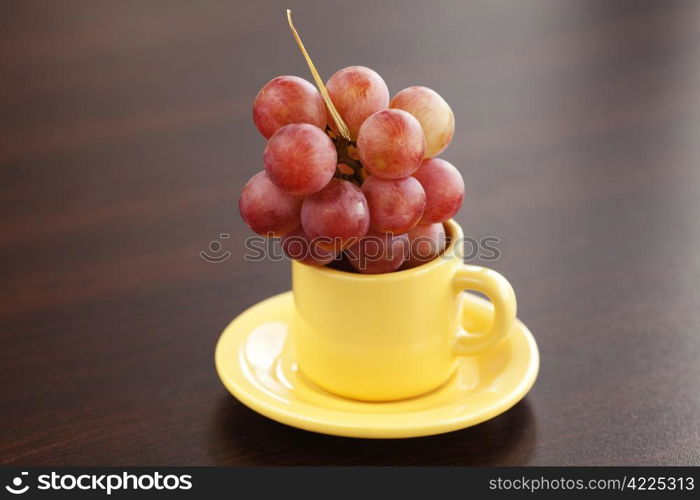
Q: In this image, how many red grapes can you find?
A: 12